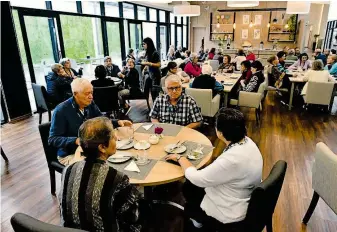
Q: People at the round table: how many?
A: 4